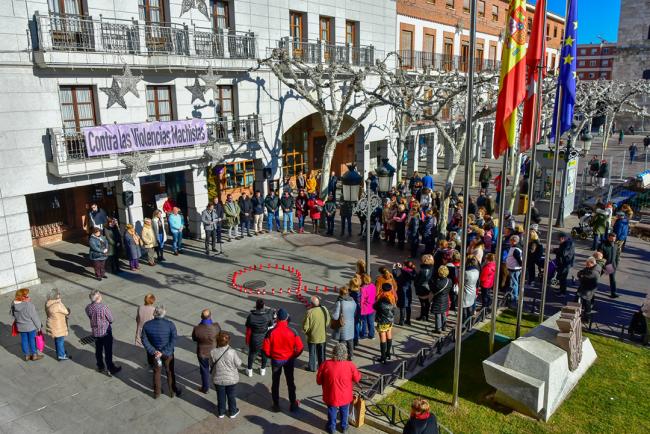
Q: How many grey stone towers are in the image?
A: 1